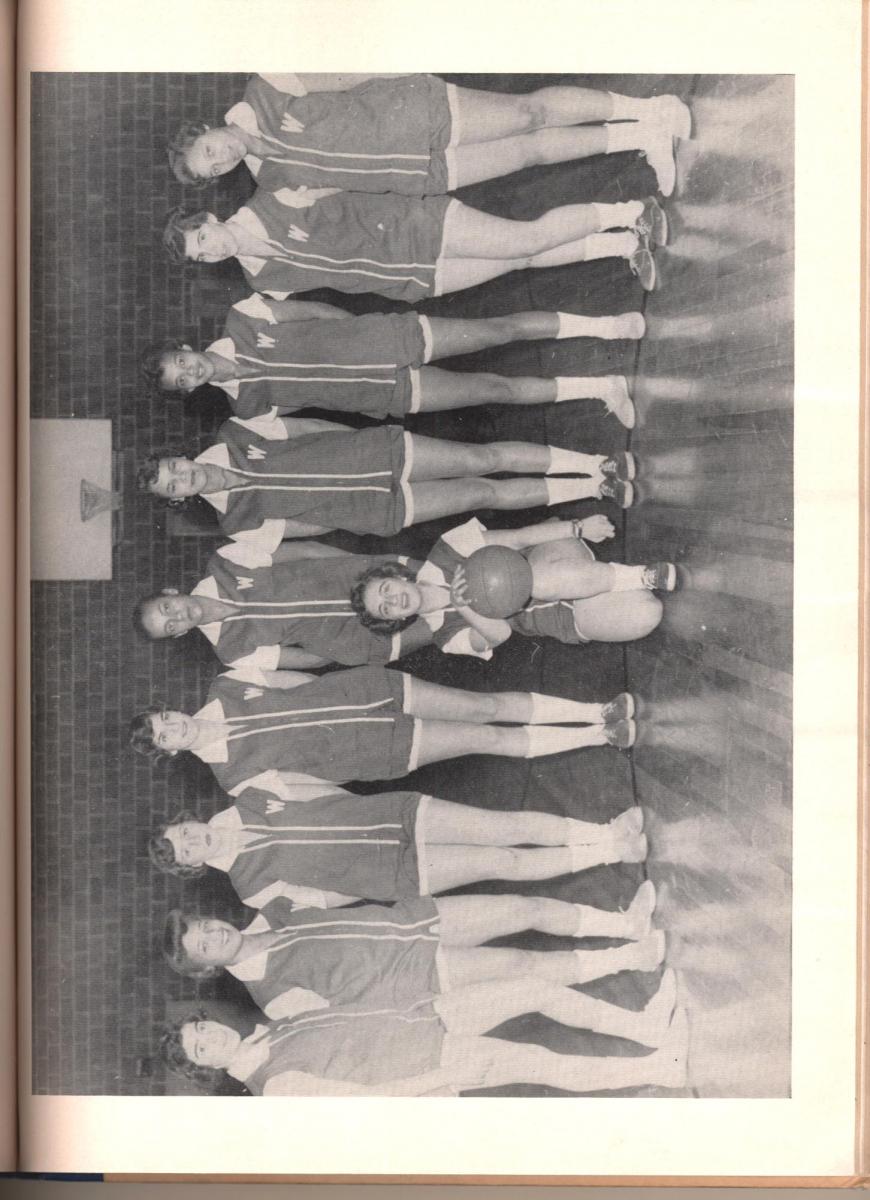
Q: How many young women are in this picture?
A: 10